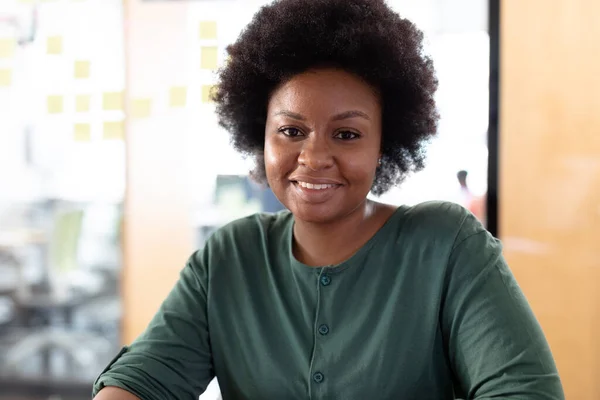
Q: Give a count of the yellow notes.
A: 14